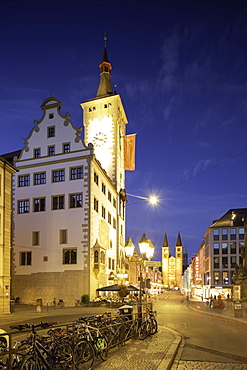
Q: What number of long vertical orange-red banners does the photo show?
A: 1